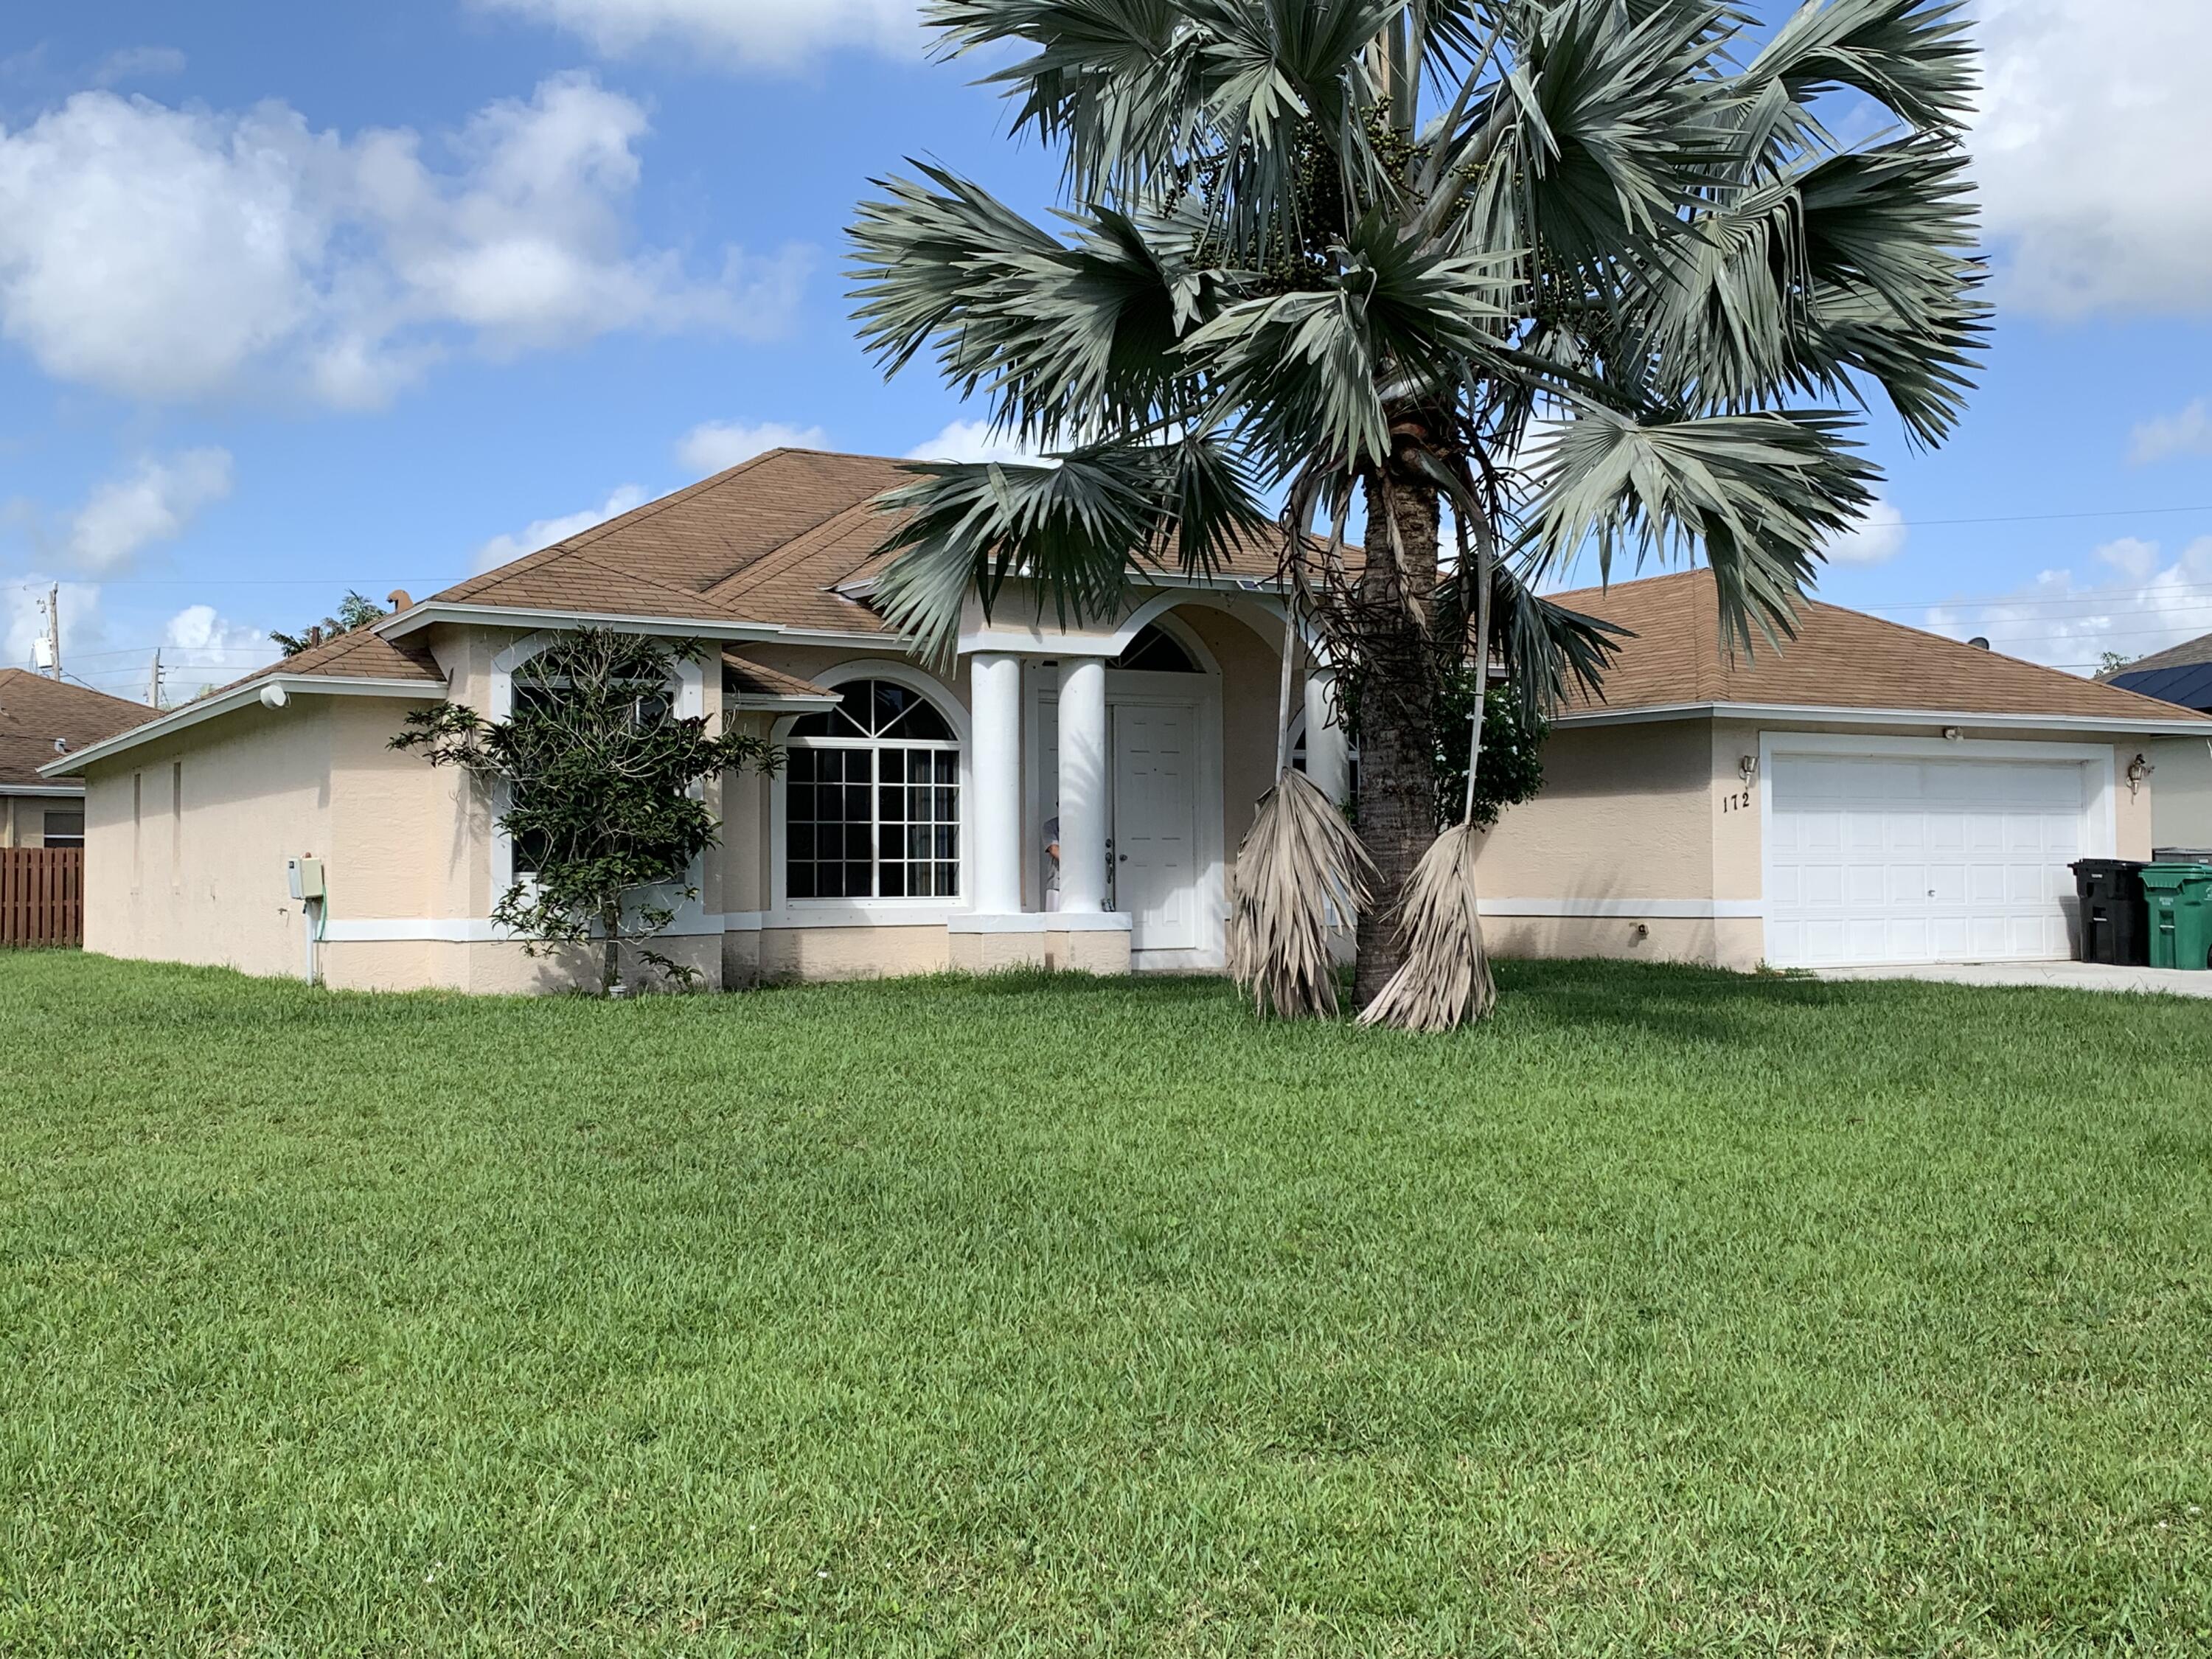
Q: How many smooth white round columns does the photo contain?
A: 3